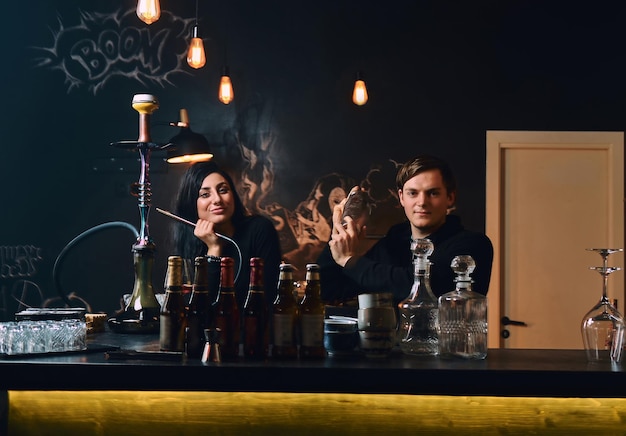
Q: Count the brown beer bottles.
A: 6